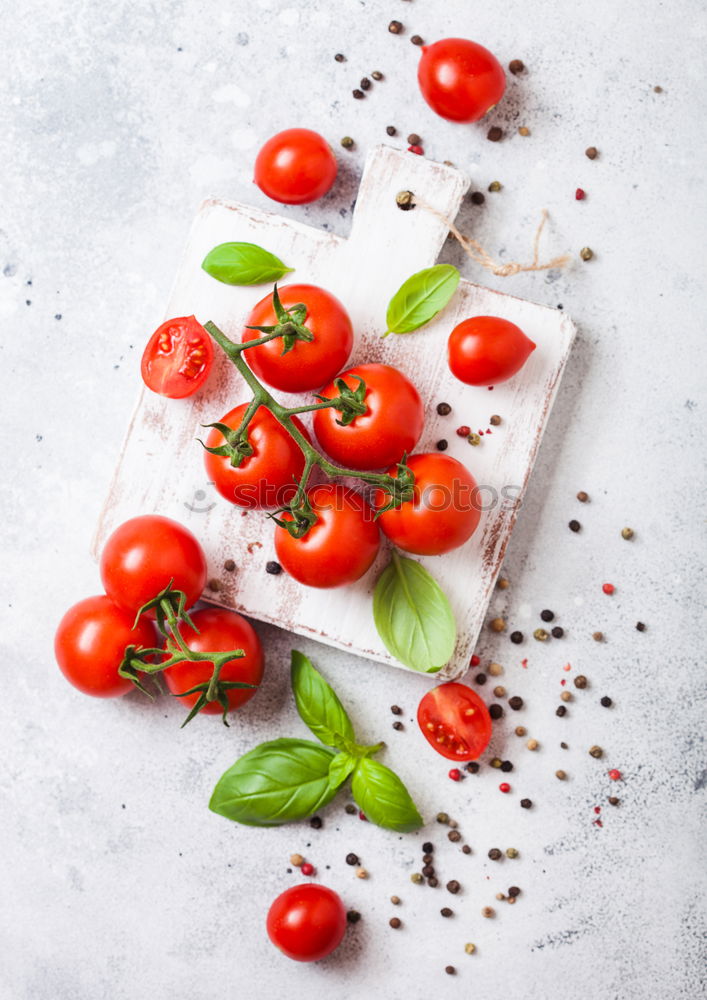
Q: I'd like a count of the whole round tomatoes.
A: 12